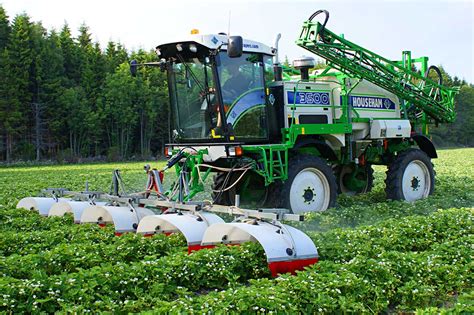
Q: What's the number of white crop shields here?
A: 5